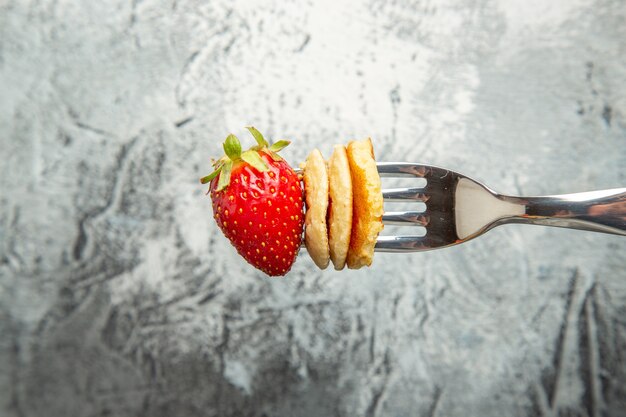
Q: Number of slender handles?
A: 1